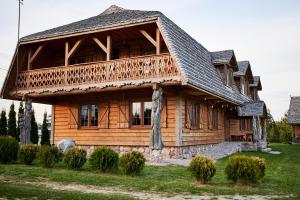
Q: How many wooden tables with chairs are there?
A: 1